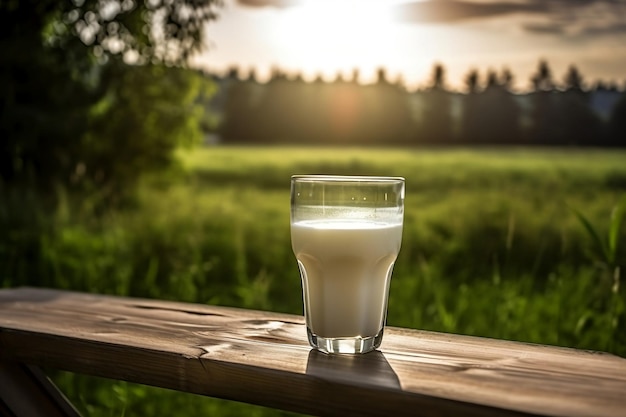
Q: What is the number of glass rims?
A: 1